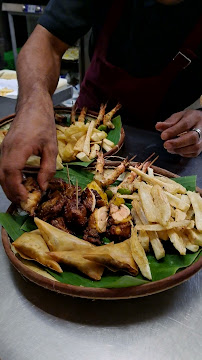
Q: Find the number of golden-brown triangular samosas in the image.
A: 4